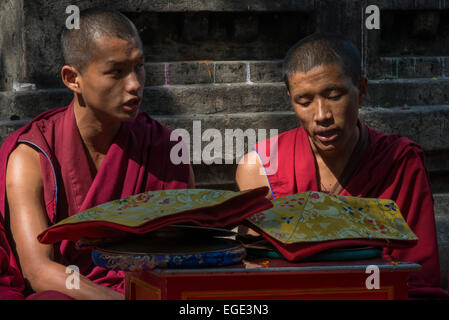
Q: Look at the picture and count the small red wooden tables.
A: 1